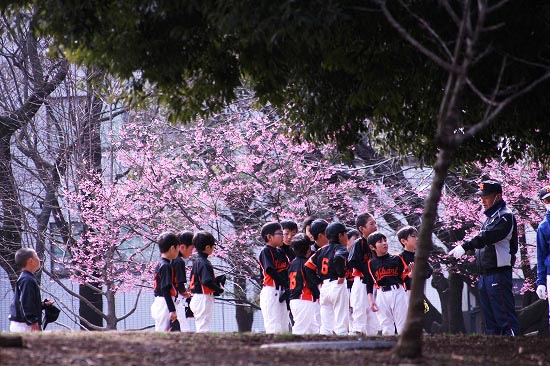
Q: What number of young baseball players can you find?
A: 14